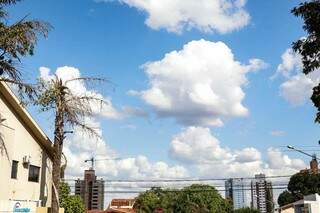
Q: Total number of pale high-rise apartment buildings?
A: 2